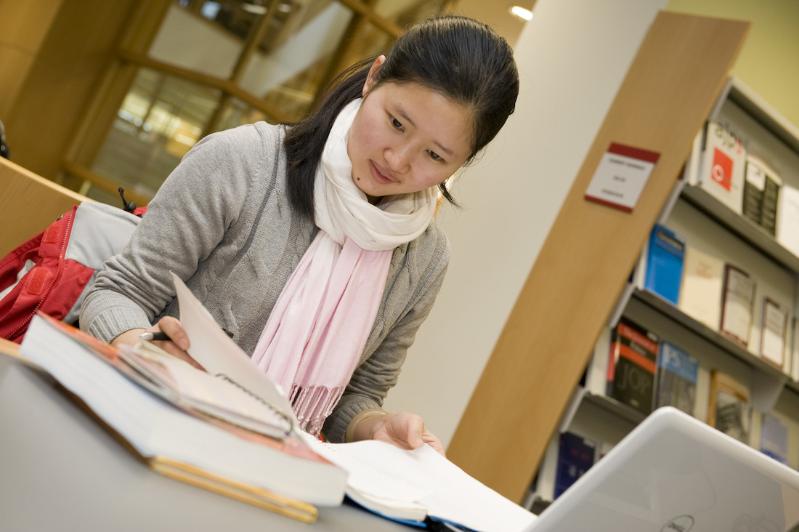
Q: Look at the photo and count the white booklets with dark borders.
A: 2